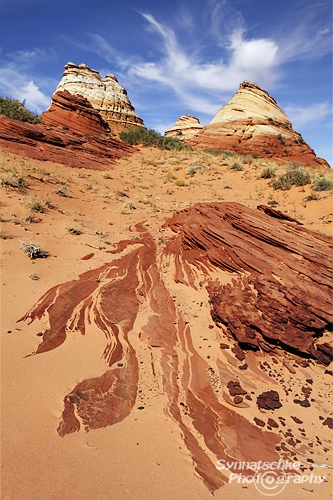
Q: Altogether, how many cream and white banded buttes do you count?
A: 3